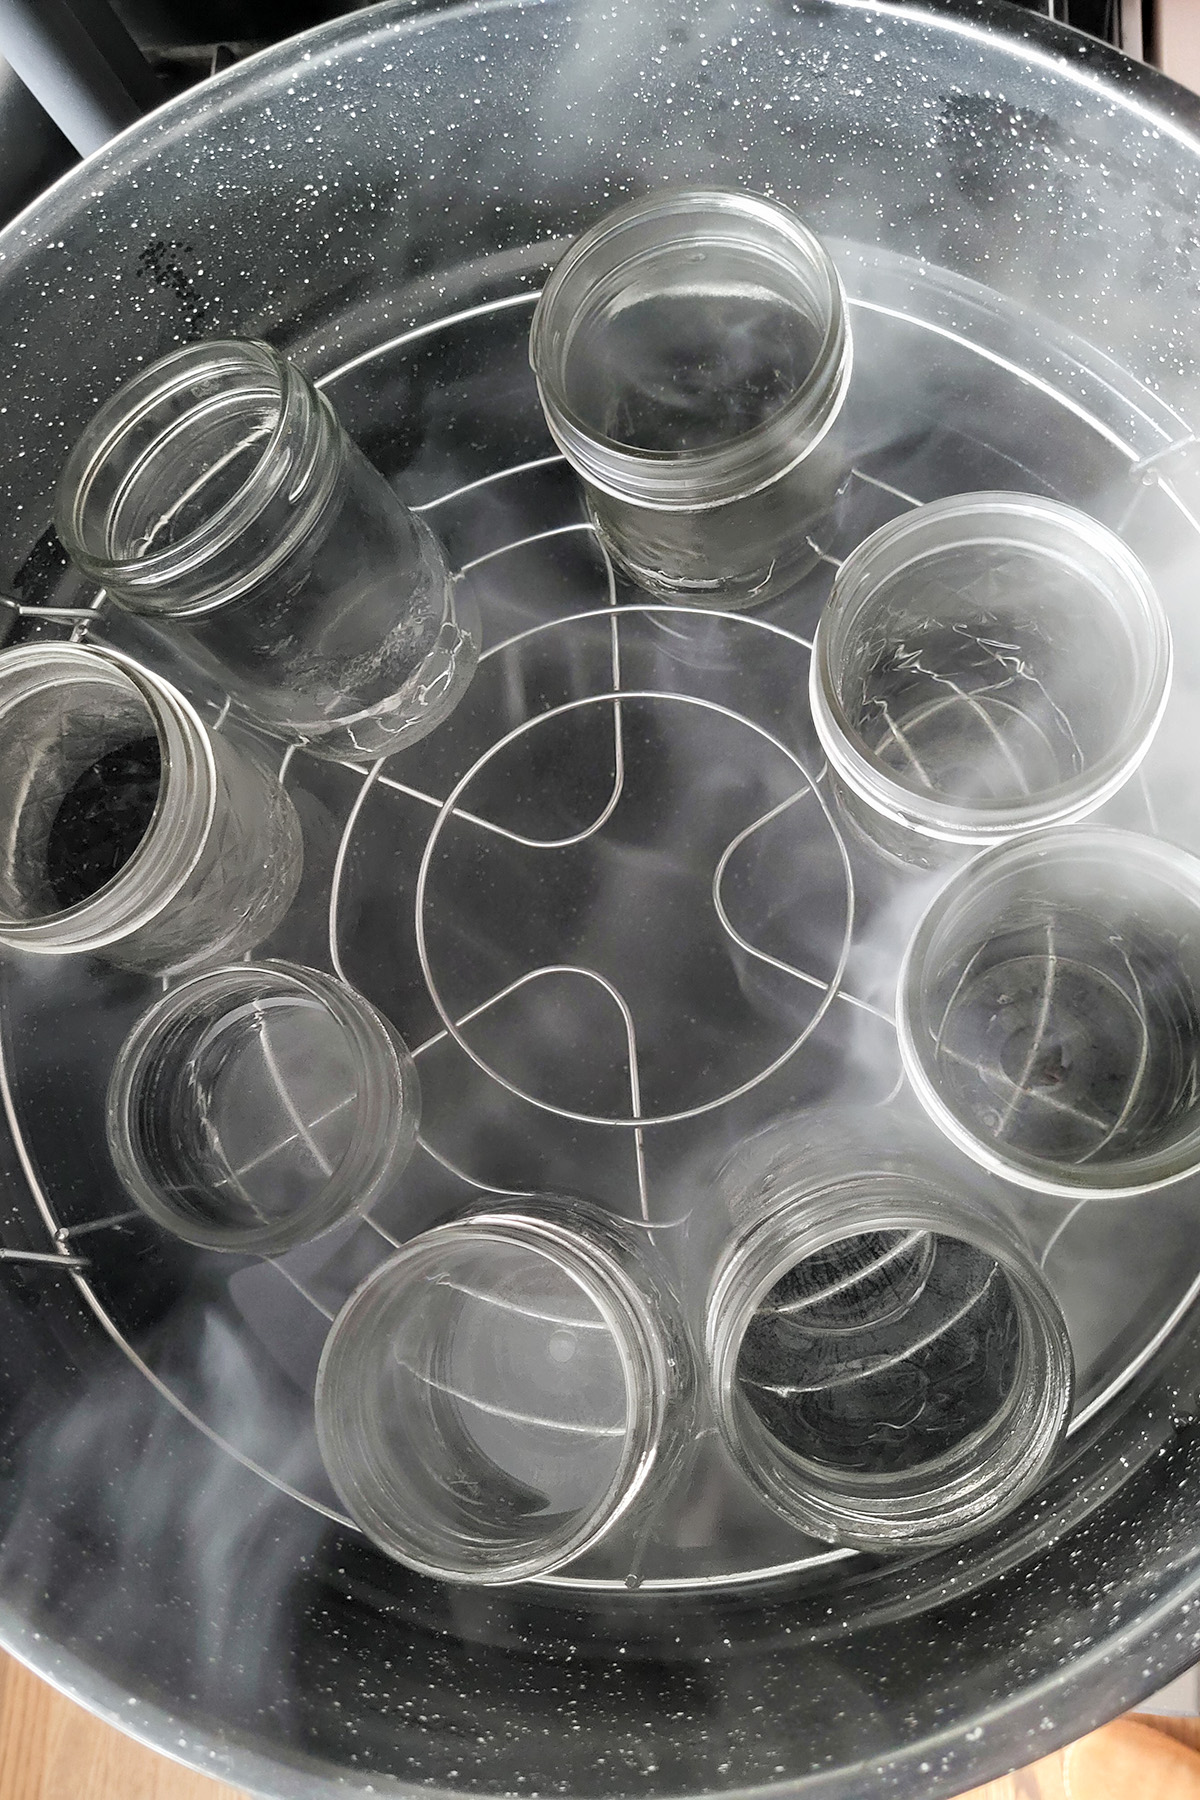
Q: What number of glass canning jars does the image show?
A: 8